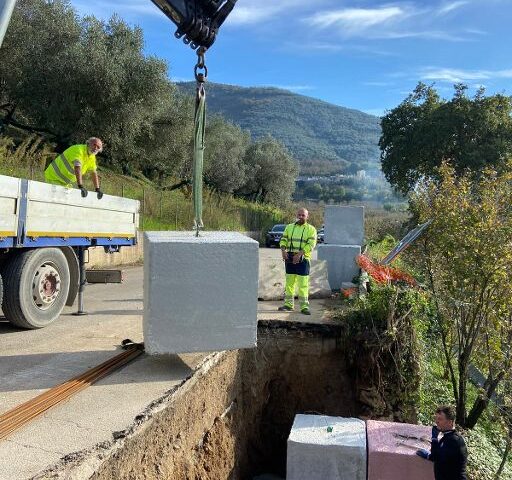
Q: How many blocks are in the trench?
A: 2